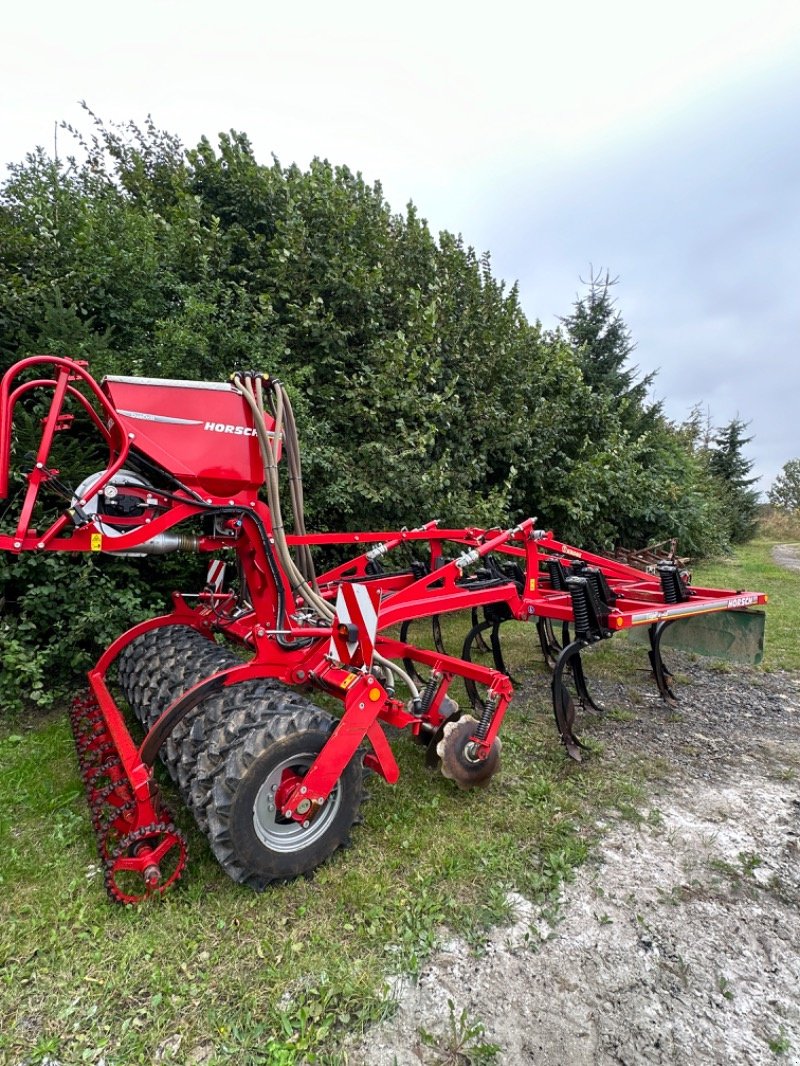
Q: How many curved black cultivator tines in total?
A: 12